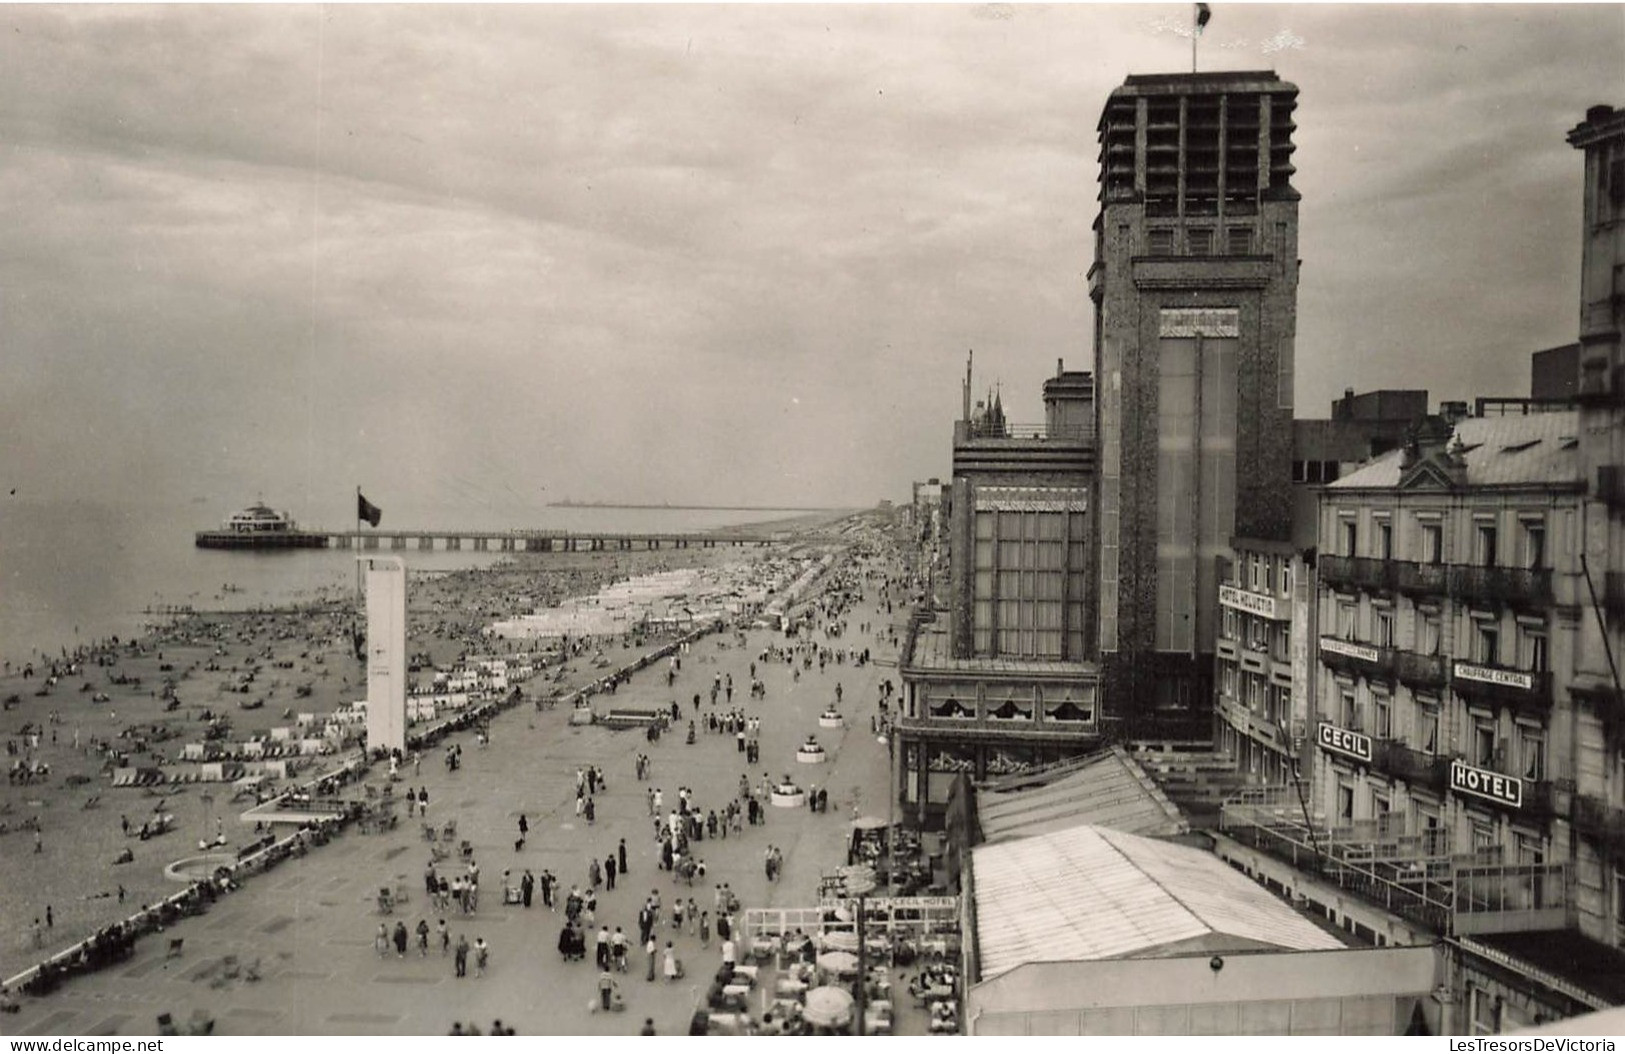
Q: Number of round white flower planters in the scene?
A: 3